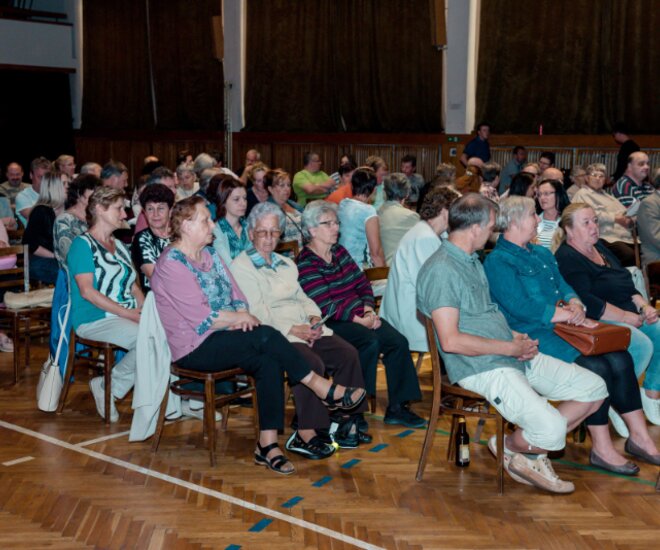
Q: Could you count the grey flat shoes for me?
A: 2